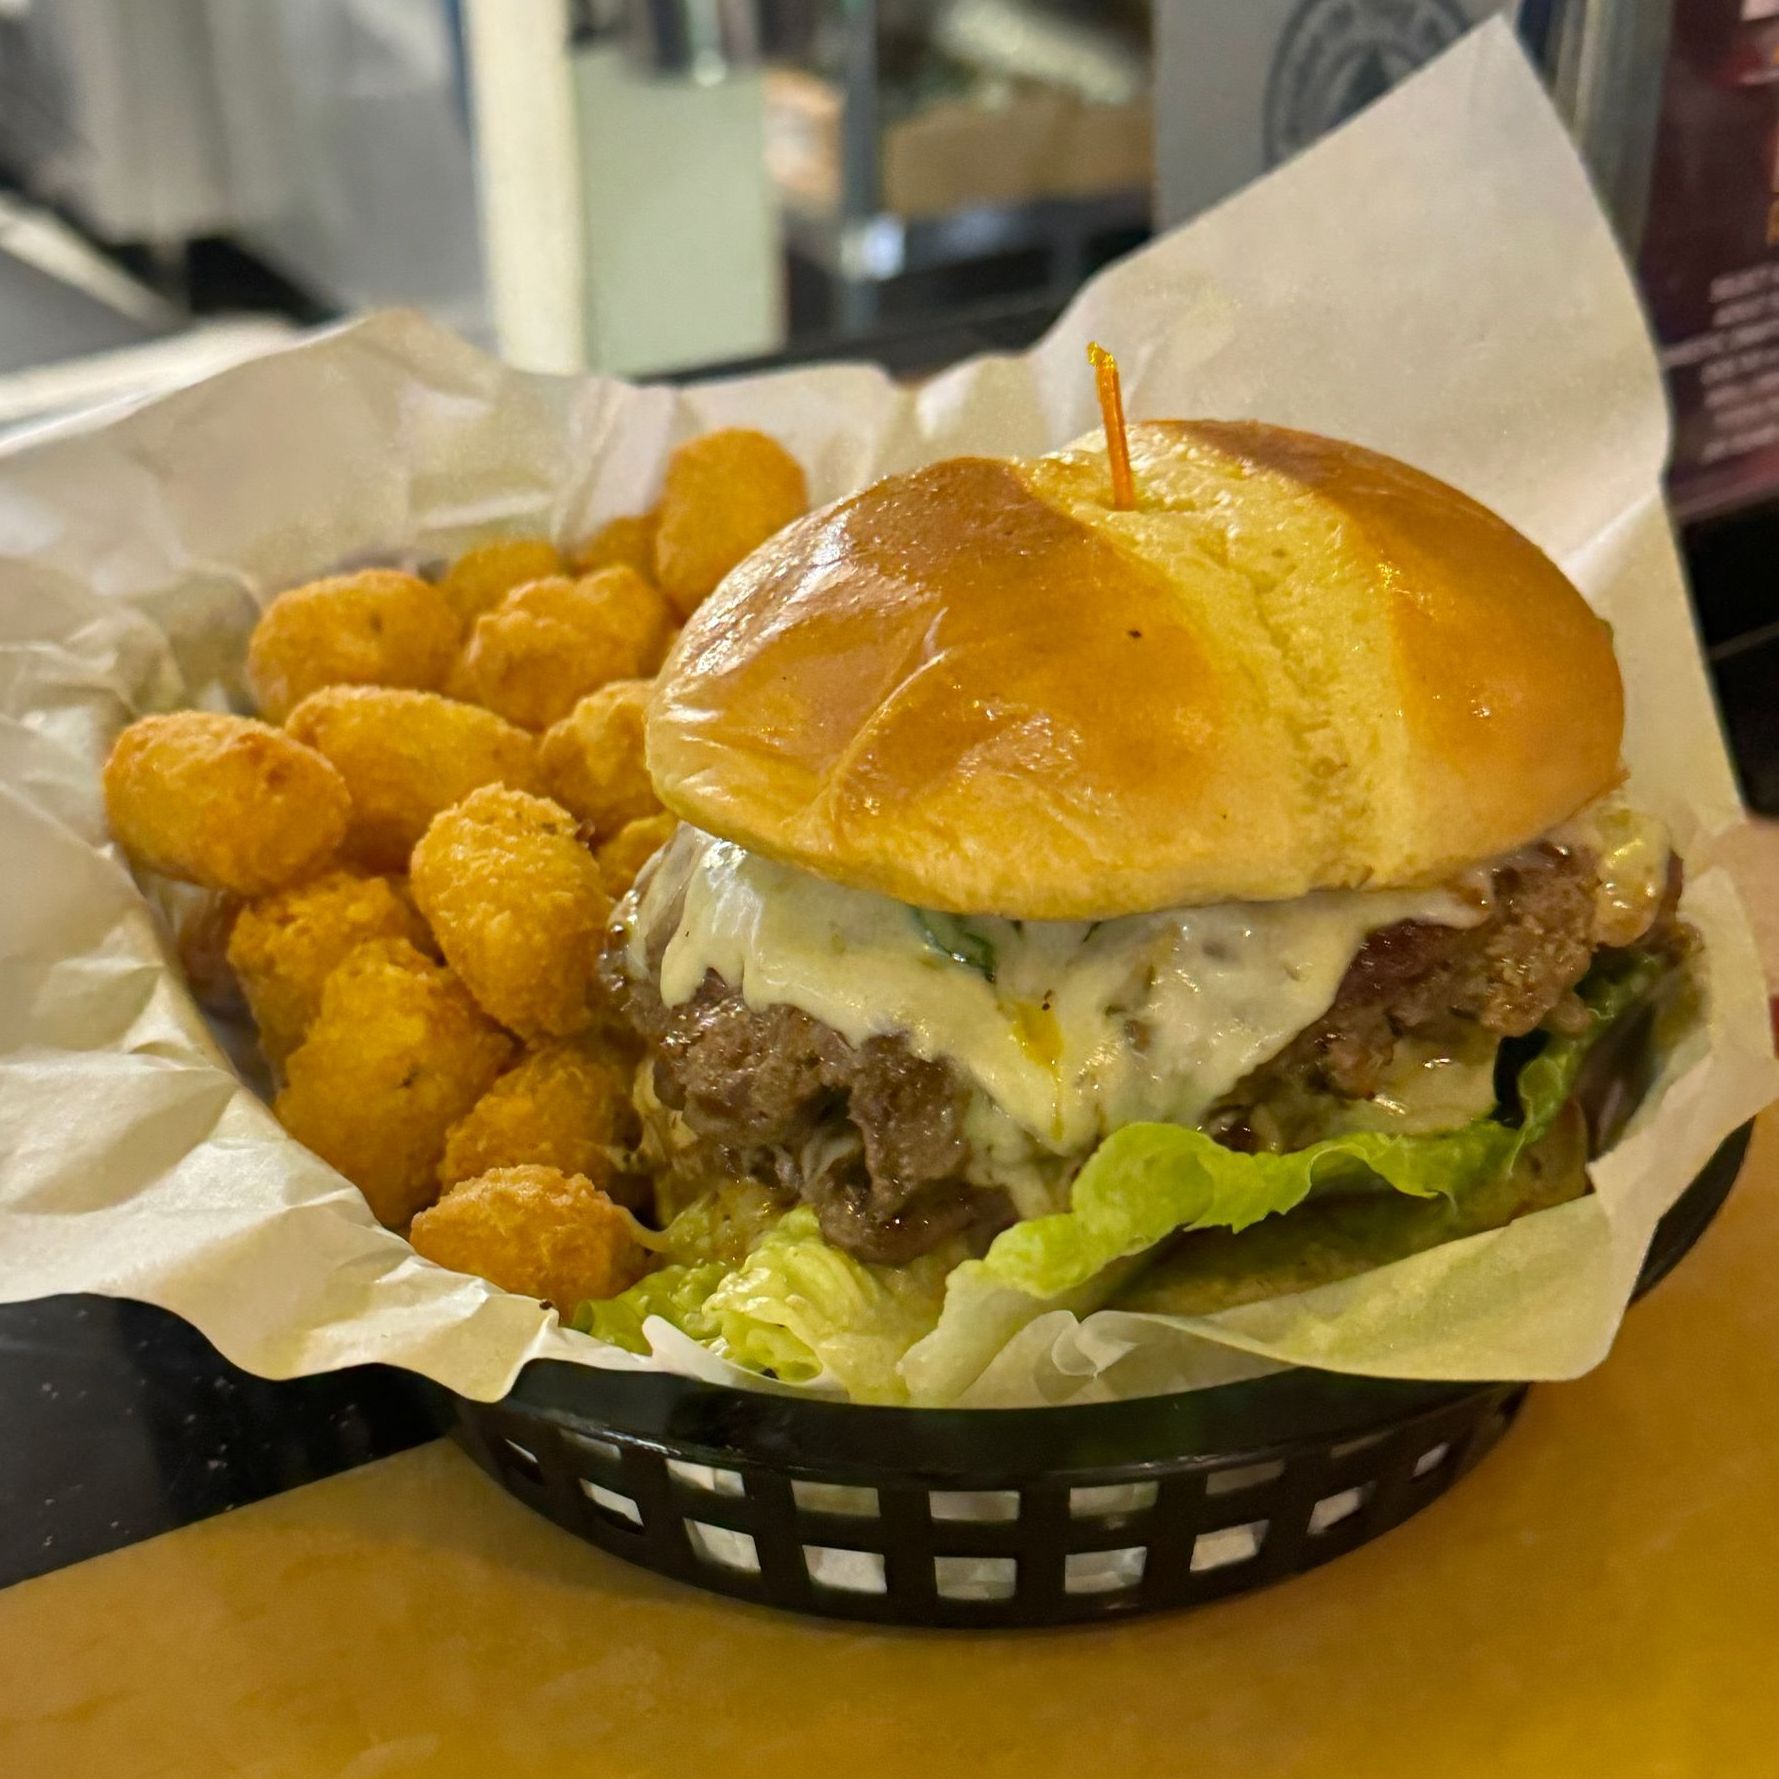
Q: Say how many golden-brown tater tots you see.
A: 14